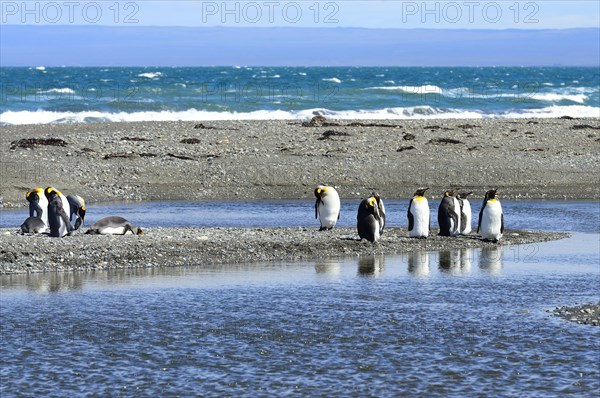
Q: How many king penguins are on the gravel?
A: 12